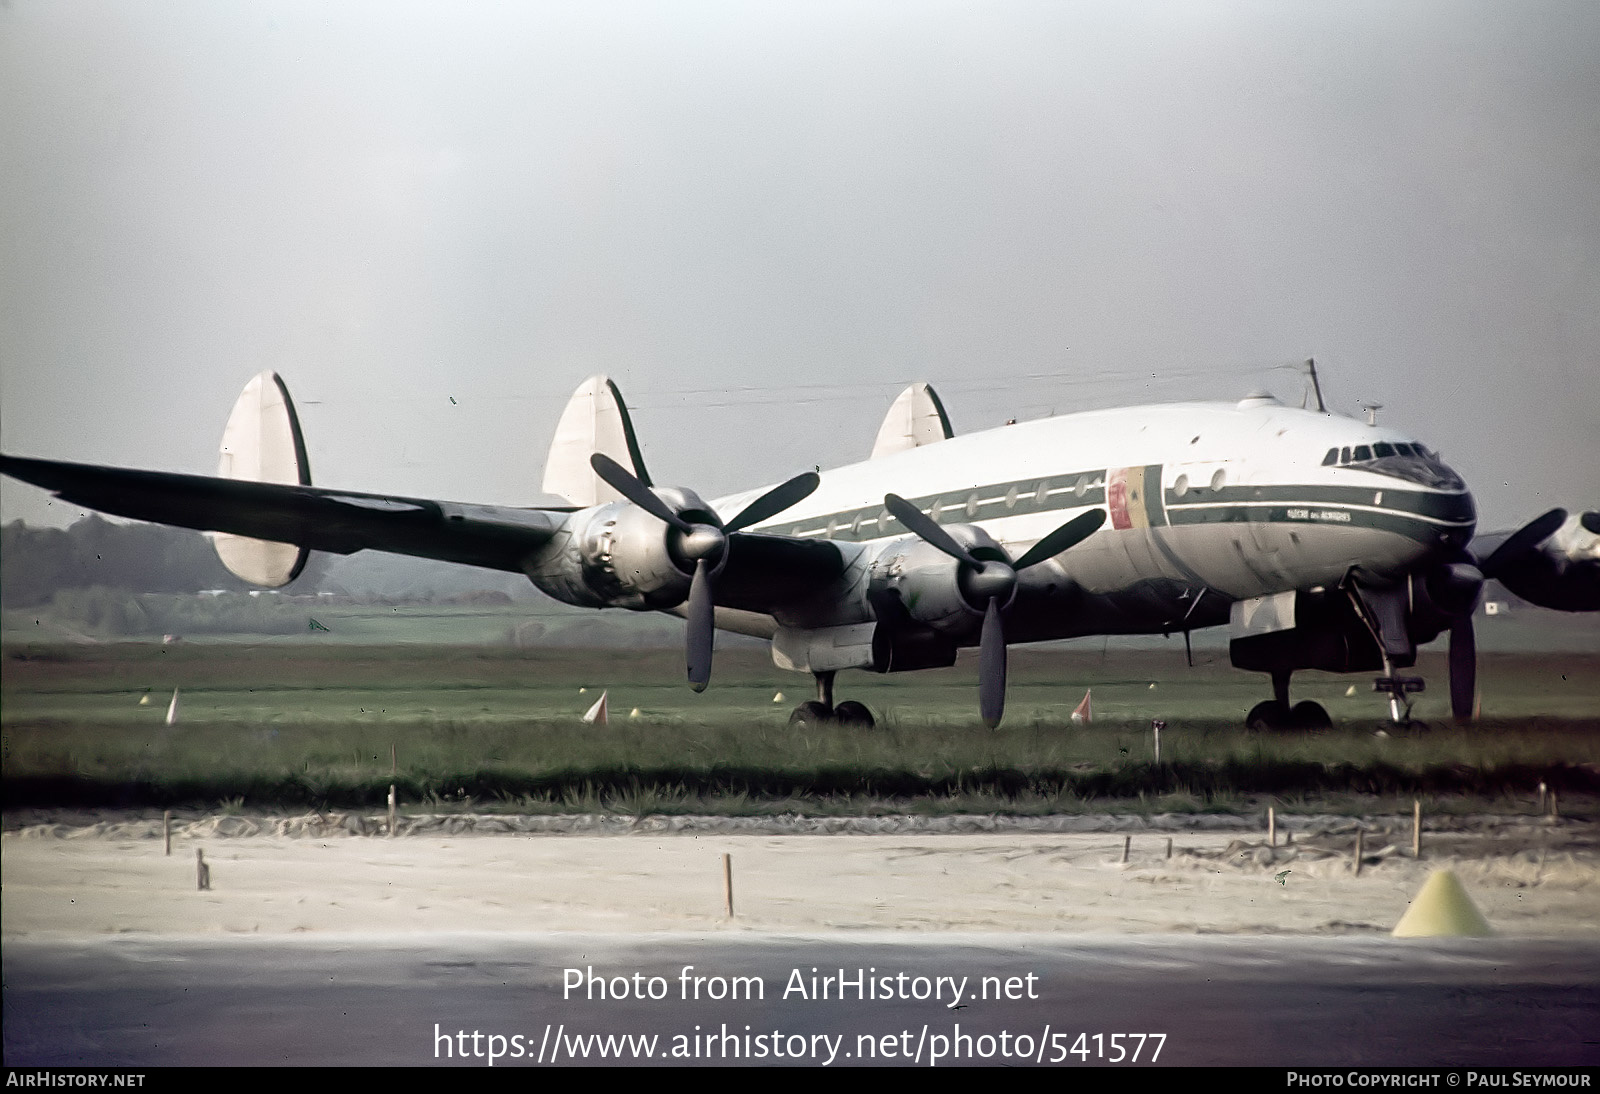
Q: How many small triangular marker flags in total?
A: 3